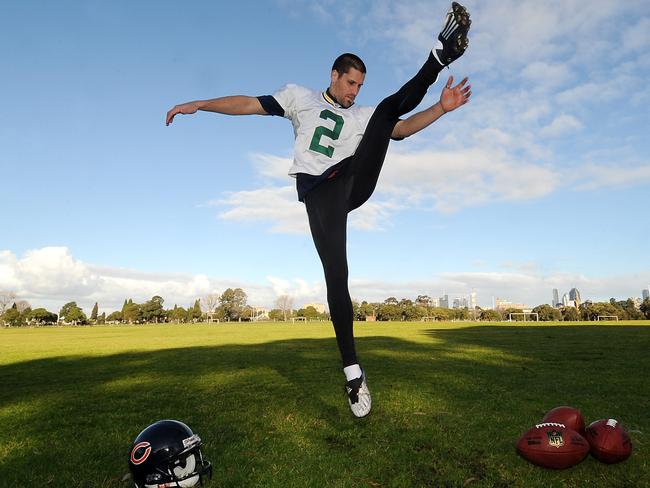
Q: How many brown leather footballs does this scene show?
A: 3